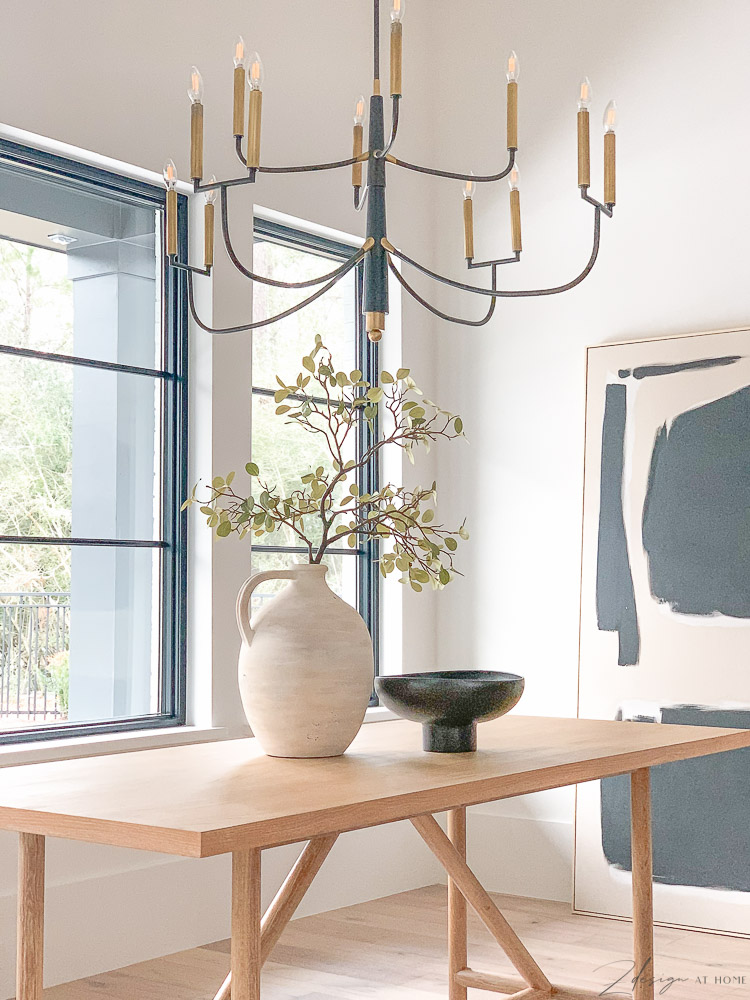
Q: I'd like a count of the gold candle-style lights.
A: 12